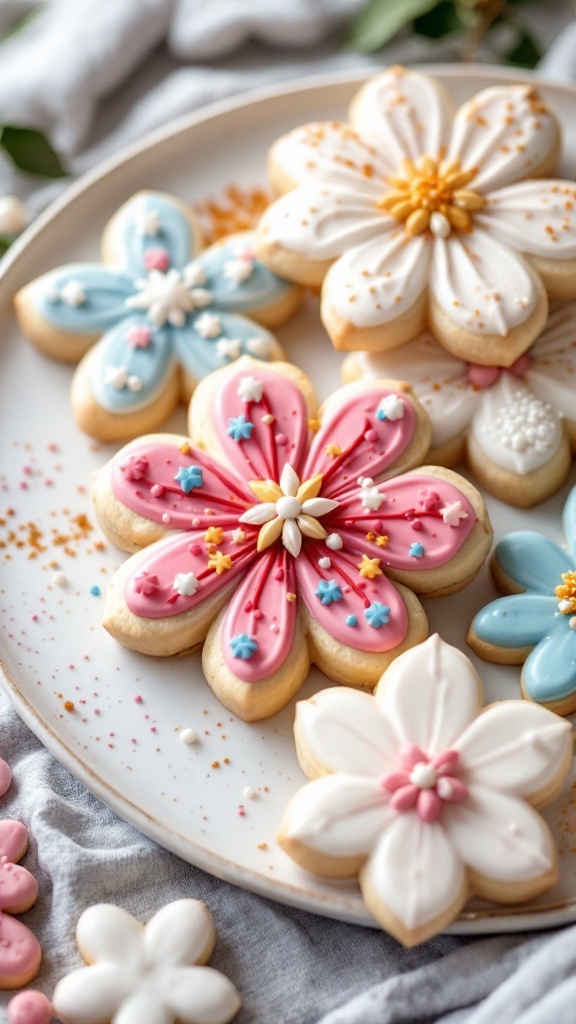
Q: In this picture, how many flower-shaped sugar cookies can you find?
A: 8